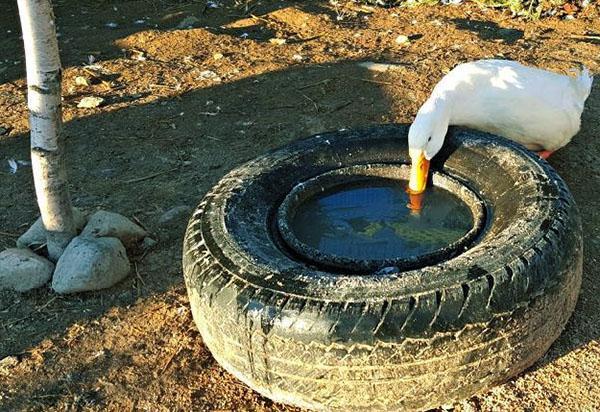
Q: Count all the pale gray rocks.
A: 4